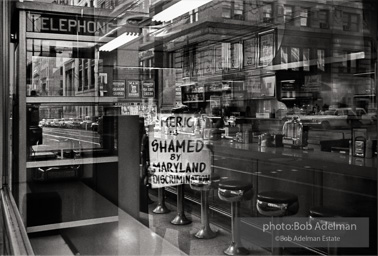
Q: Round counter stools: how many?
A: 6